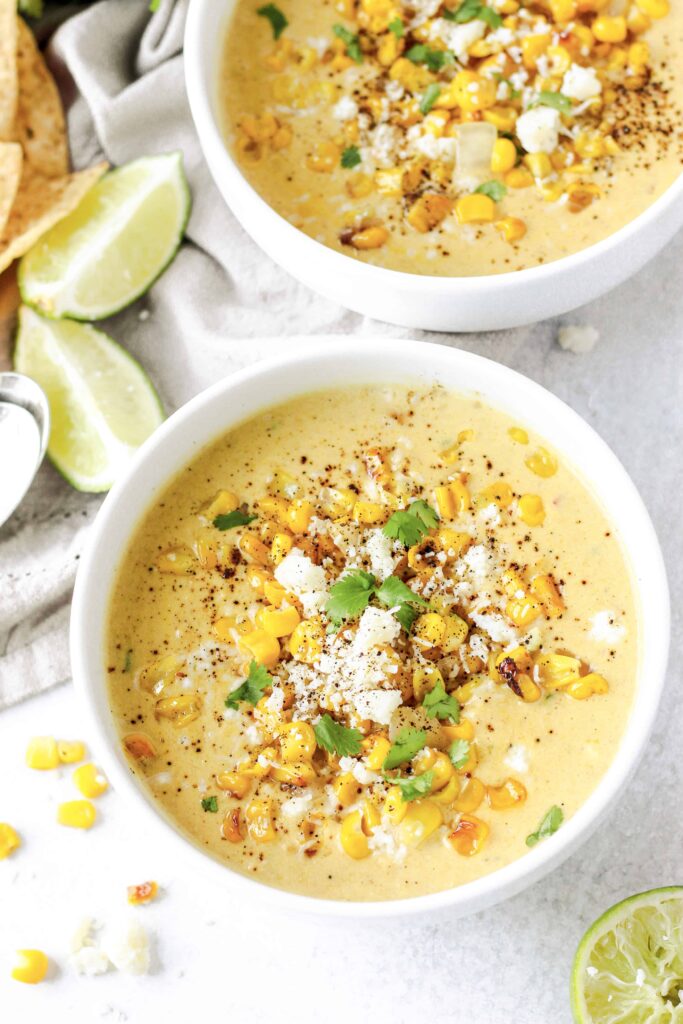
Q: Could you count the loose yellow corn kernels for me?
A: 7